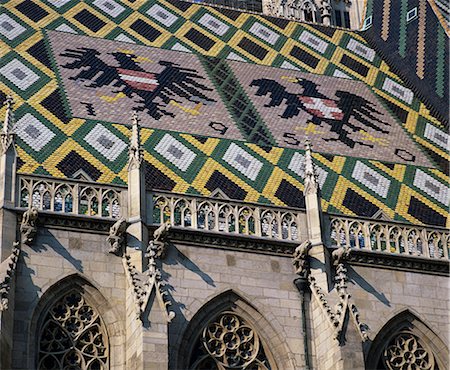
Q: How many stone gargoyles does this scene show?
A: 5